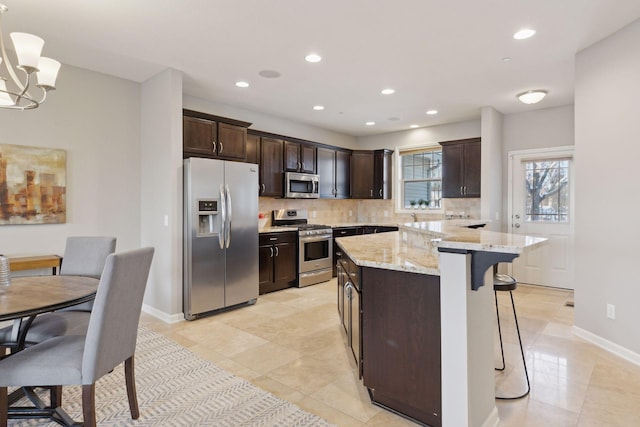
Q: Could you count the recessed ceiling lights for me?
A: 8